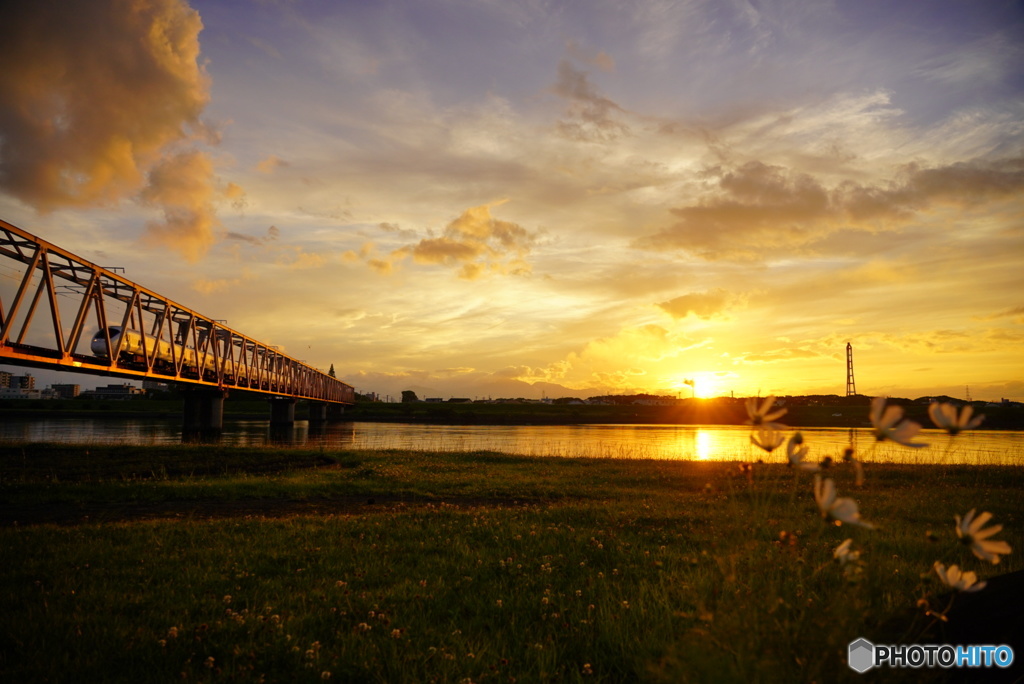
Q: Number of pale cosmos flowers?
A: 9